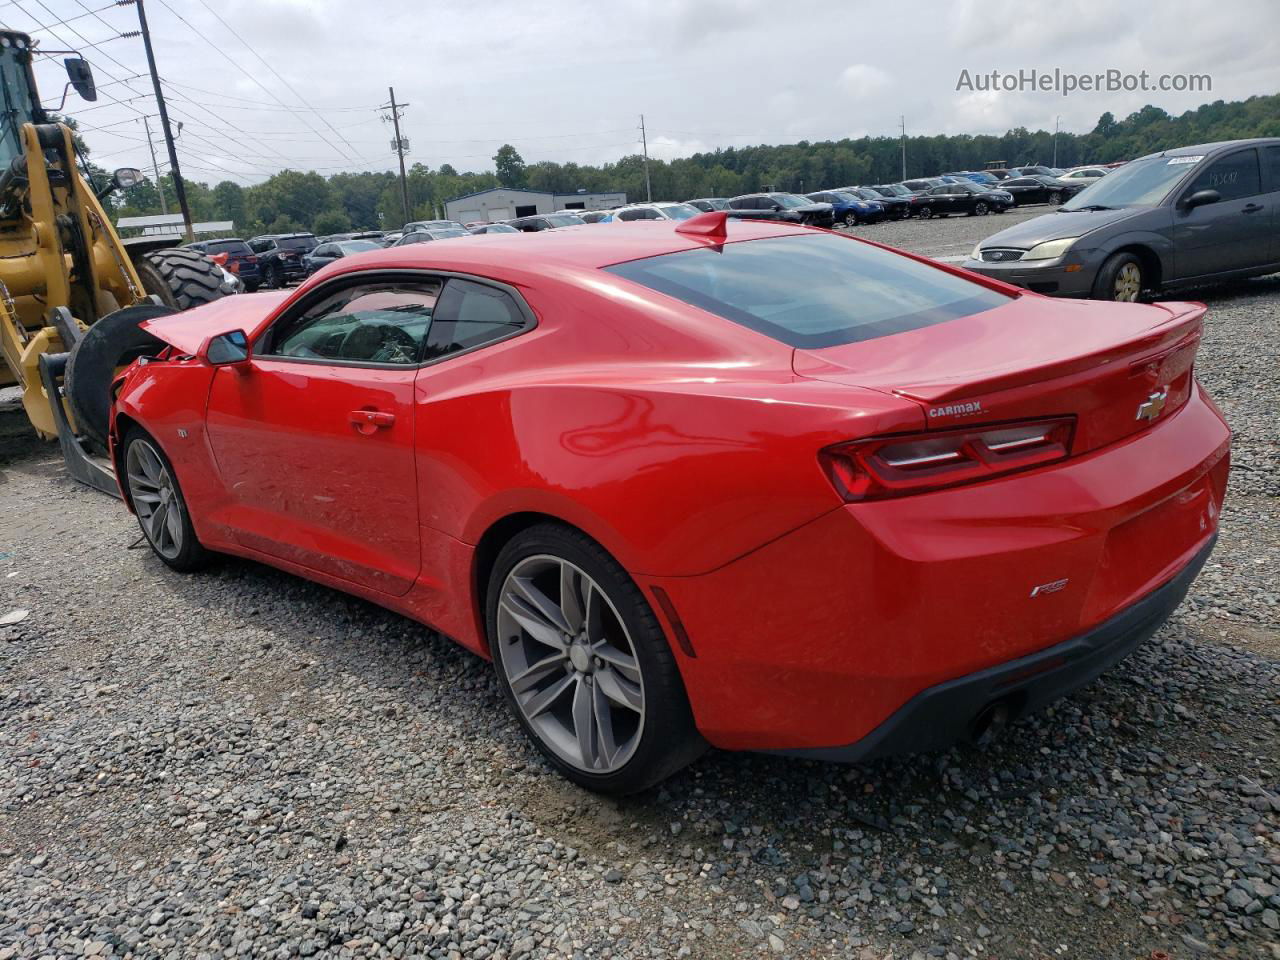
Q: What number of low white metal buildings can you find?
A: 1